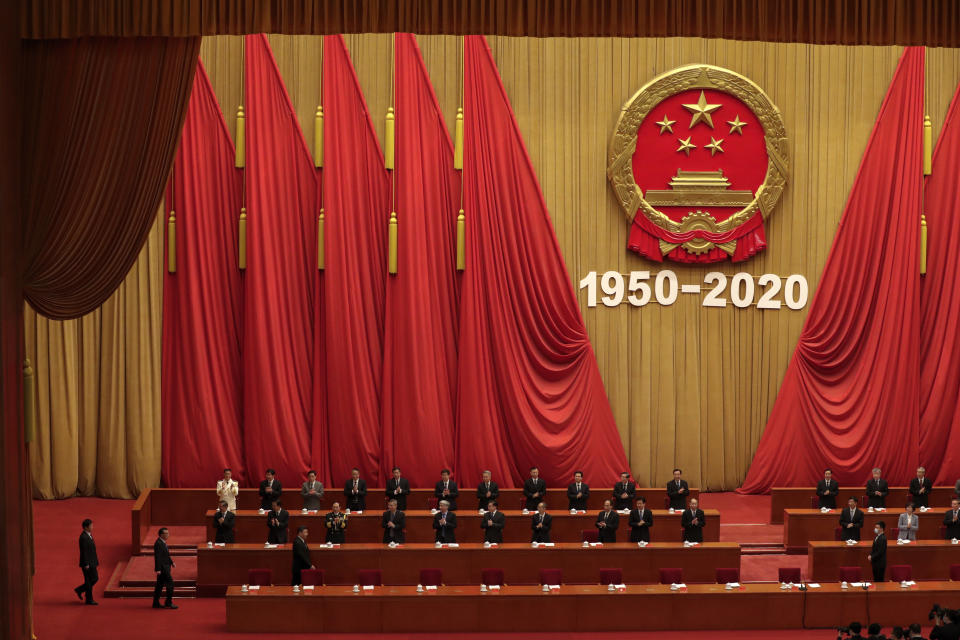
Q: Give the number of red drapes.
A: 7